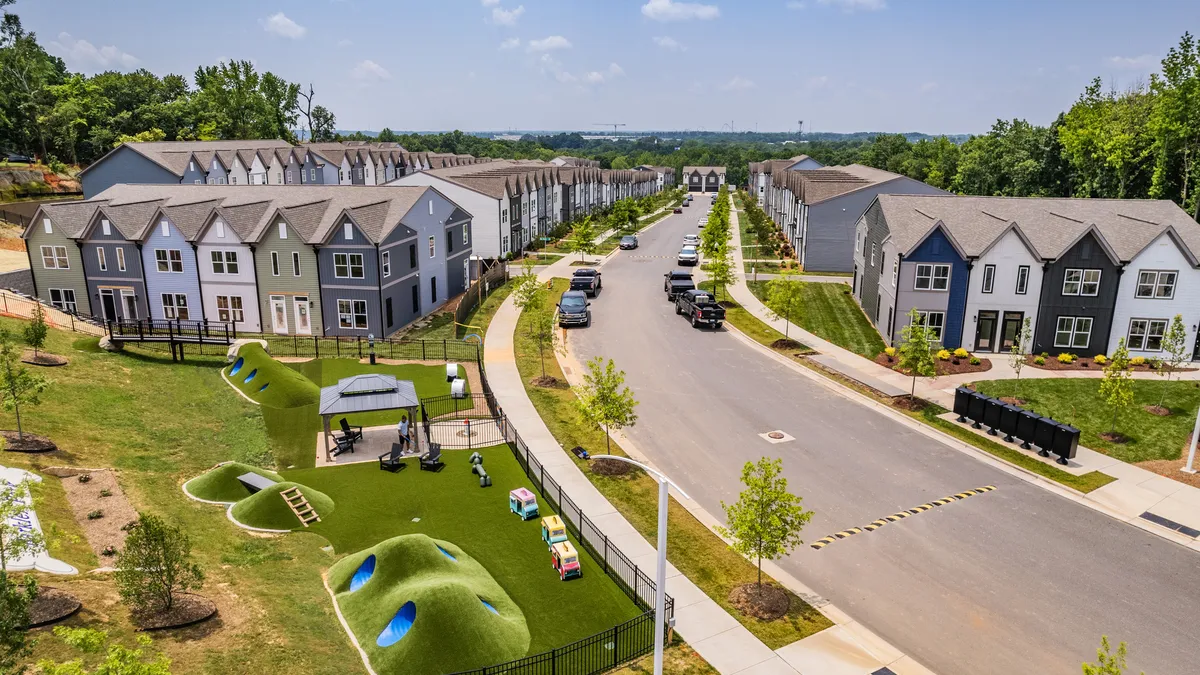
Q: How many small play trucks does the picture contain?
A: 3